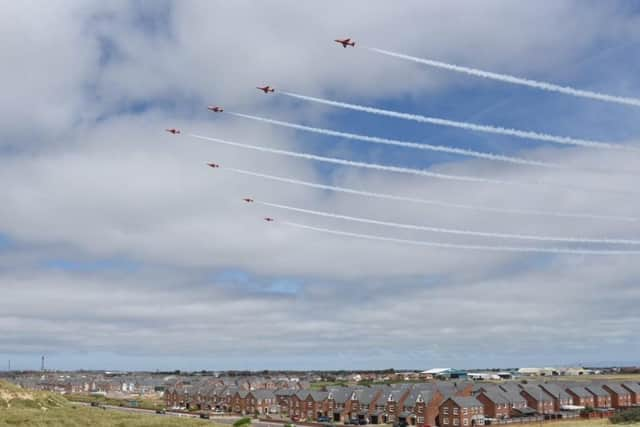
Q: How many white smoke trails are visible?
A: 7